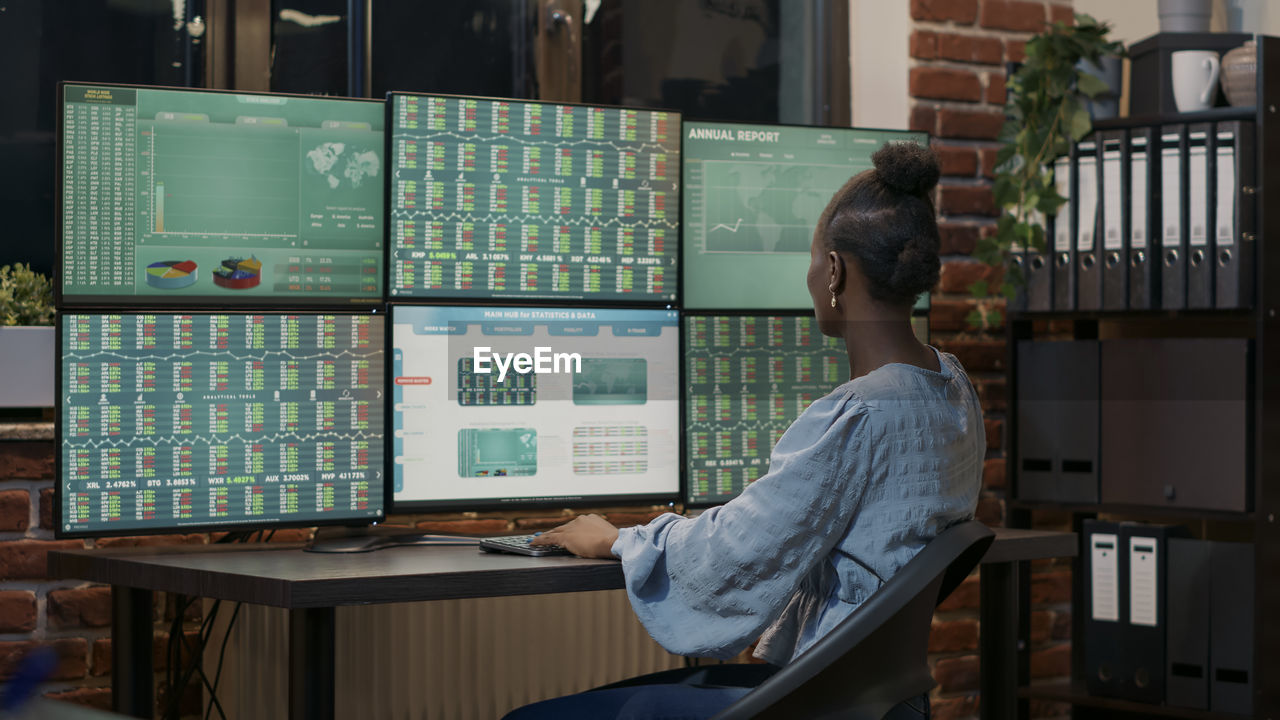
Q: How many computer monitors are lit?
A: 6